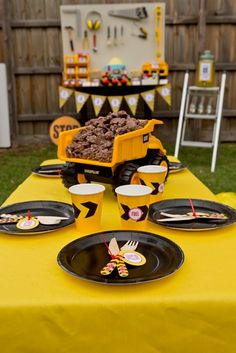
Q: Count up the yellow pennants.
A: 7